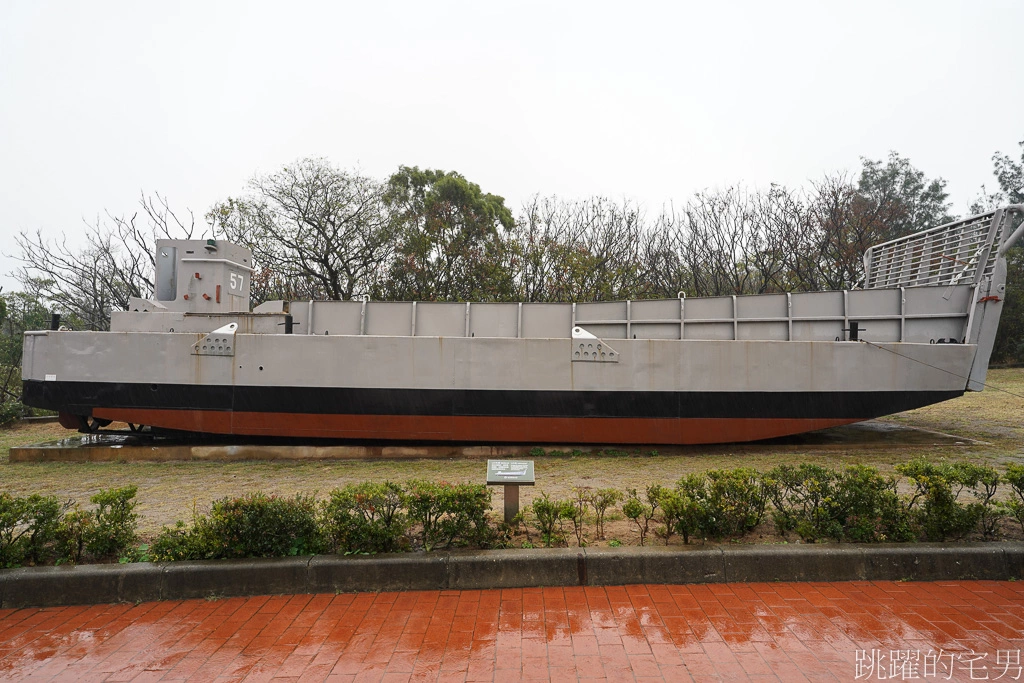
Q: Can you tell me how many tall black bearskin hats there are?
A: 0